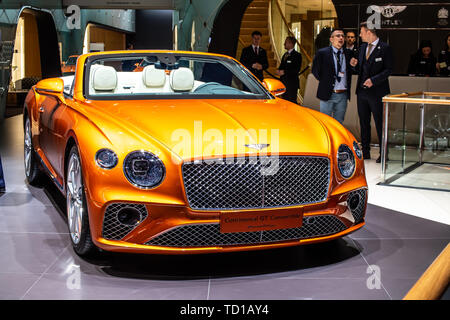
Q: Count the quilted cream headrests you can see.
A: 3